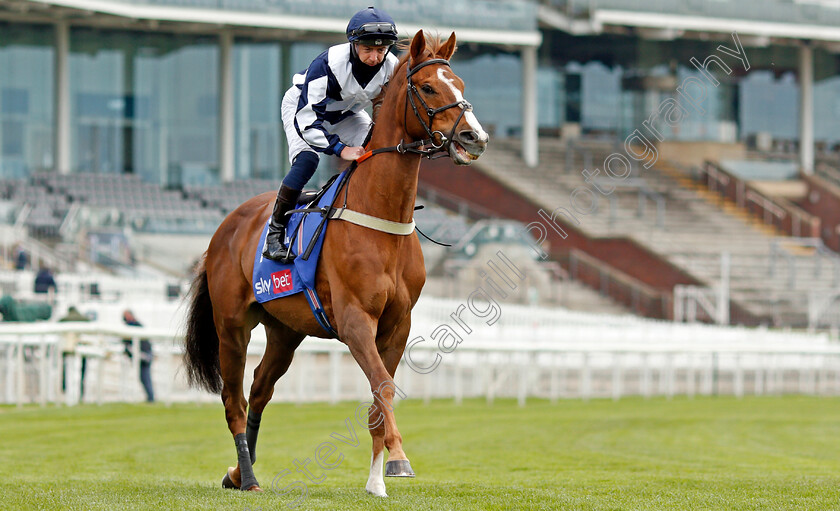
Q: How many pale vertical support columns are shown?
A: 4